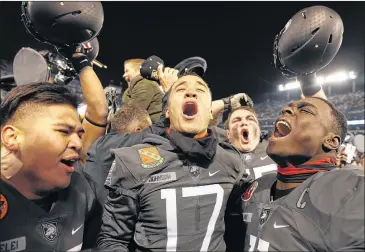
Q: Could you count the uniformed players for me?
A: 4